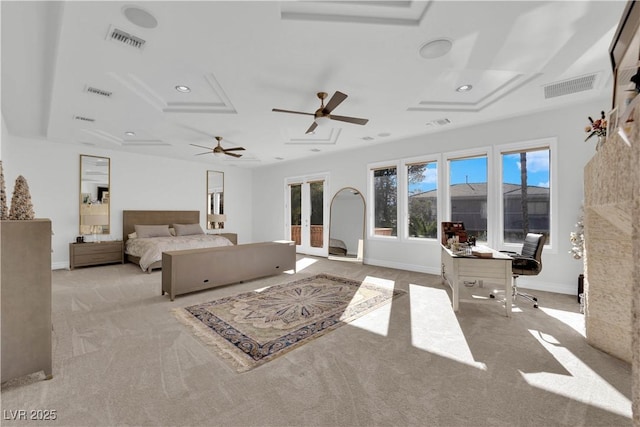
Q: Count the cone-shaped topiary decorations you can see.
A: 2